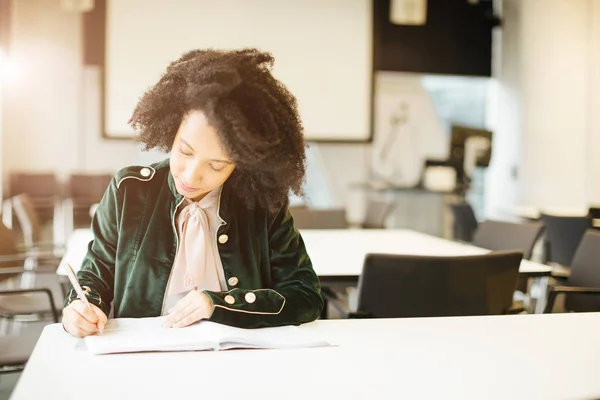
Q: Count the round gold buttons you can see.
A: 5